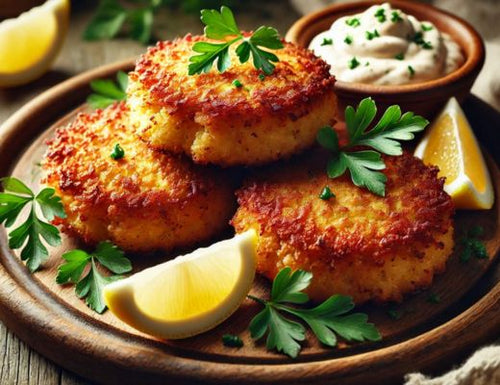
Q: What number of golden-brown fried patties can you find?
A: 3